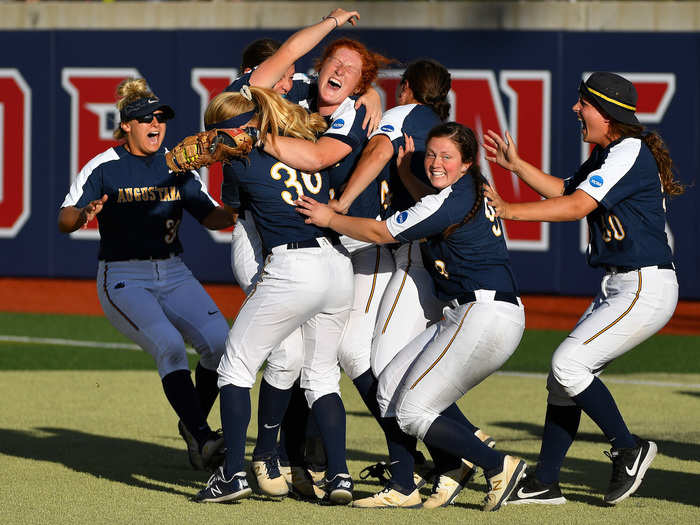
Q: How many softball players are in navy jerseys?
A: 7